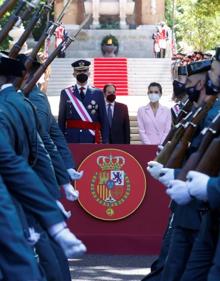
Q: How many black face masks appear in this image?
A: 5